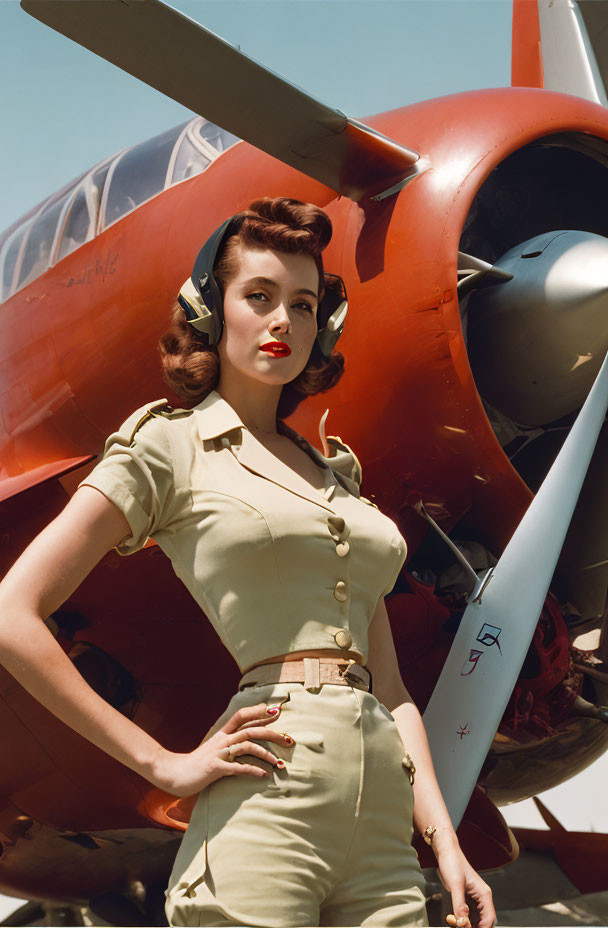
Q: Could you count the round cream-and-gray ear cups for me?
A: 2